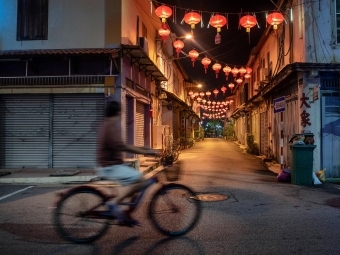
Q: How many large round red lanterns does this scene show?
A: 5